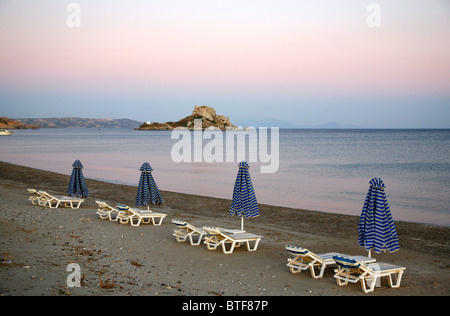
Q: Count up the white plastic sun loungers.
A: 8